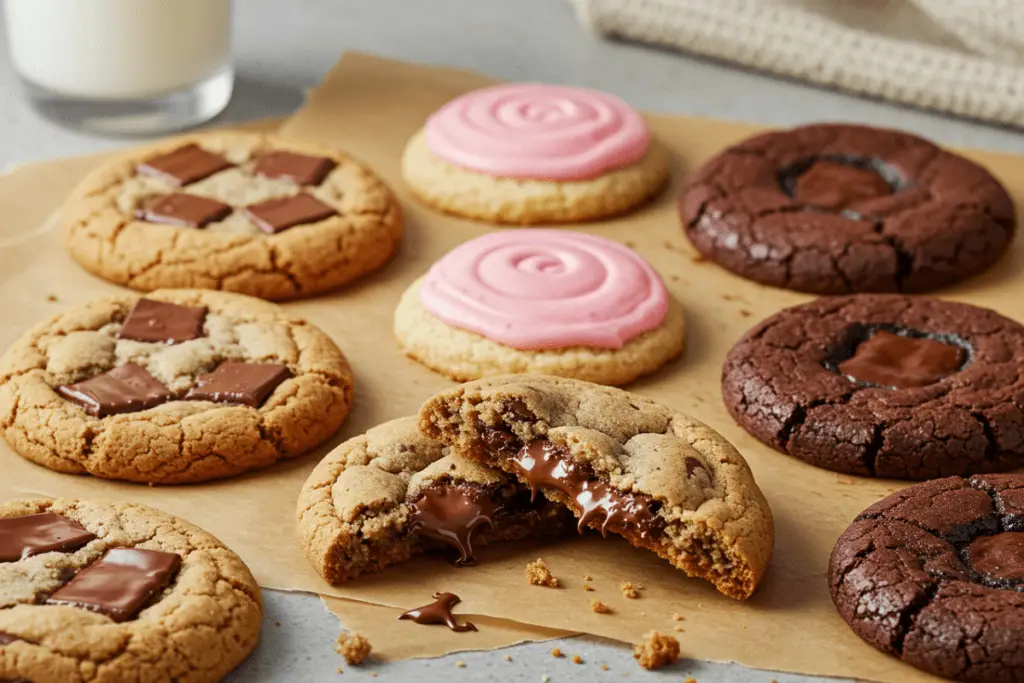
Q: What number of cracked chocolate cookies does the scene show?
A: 3